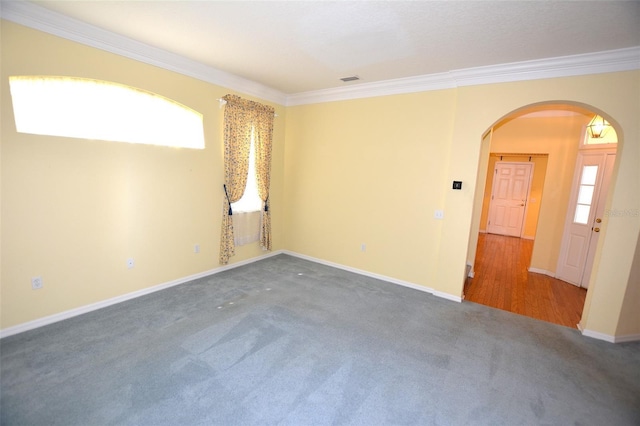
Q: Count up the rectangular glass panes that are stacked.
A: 3